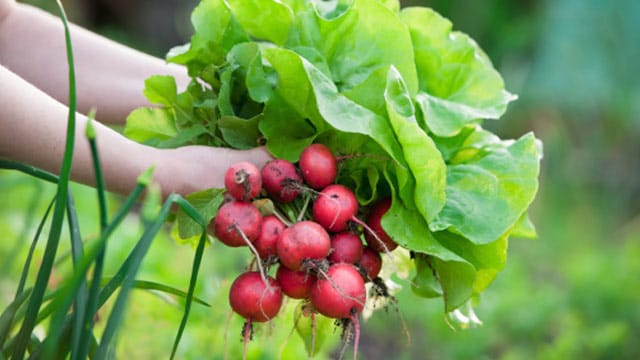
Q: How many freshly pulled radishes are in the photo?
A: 13